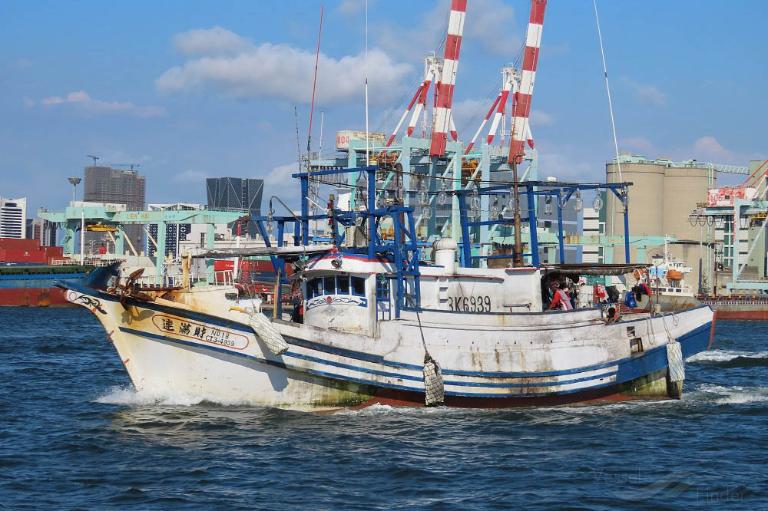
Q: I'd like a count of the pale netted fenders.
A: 3